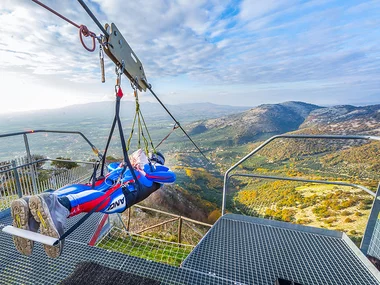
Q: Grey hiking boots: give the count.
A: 2